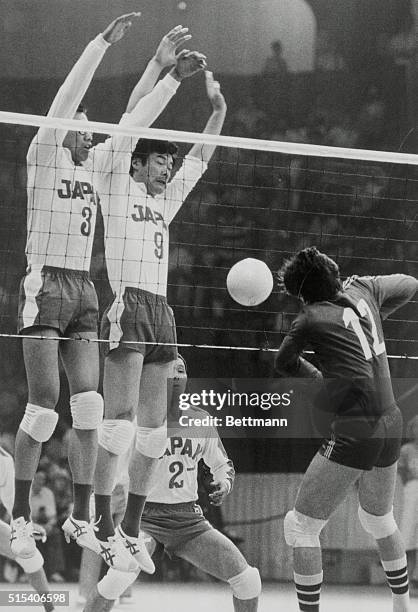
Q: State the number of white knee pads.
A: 9